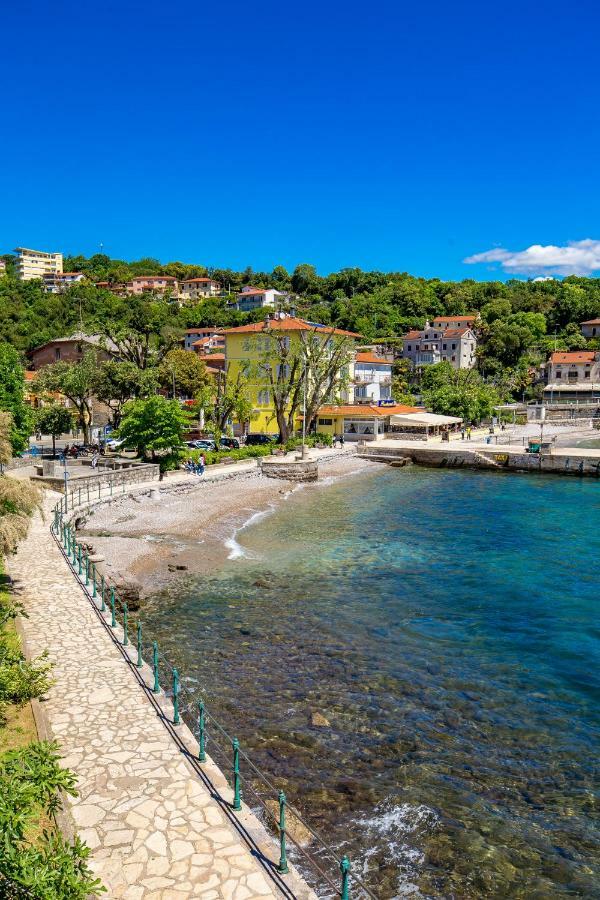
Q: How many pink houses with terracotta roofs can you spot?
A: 1